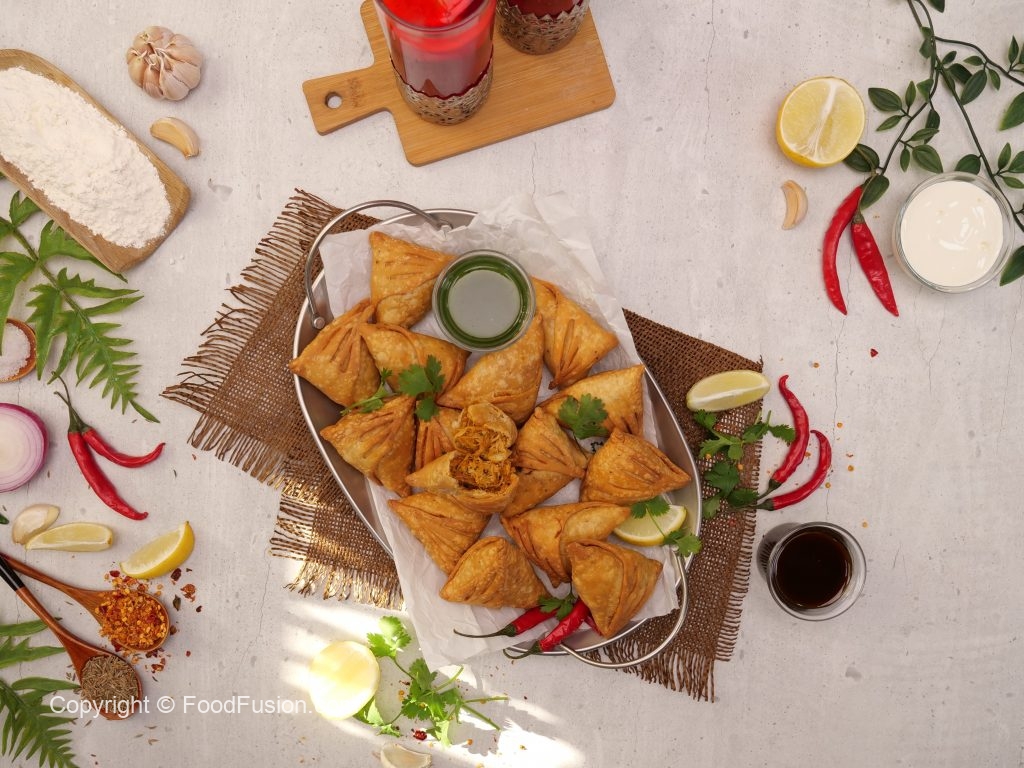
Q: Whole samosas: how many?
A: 14